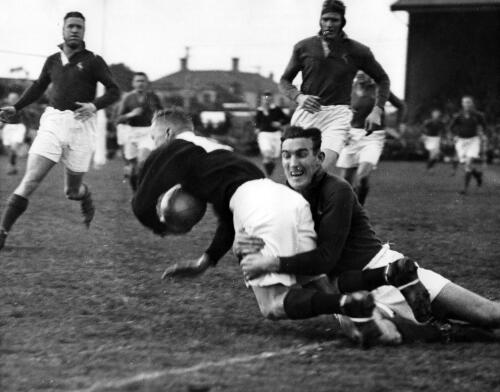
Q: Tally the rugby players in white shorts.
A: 10